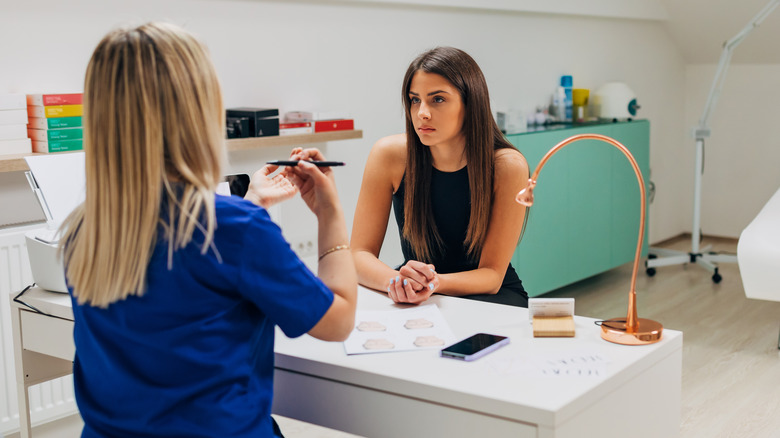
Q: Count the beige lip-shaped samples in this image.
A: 4